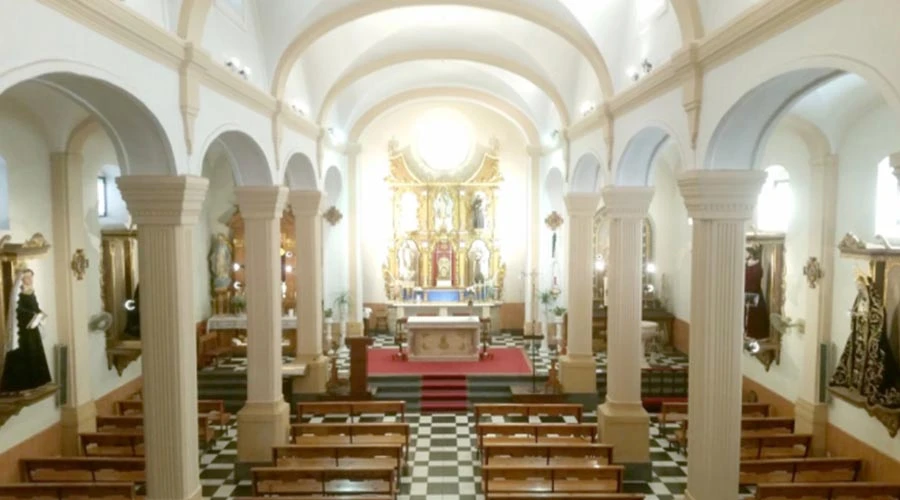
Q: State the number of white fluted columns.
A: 6